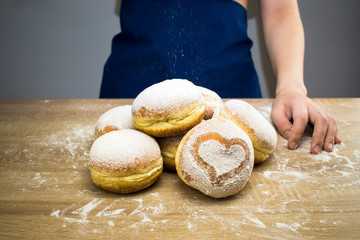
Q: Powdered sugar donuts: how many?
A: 7